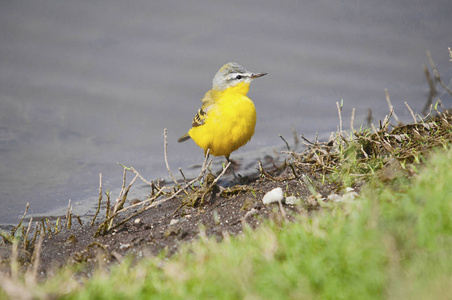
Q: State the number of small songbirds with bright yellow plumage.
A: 1